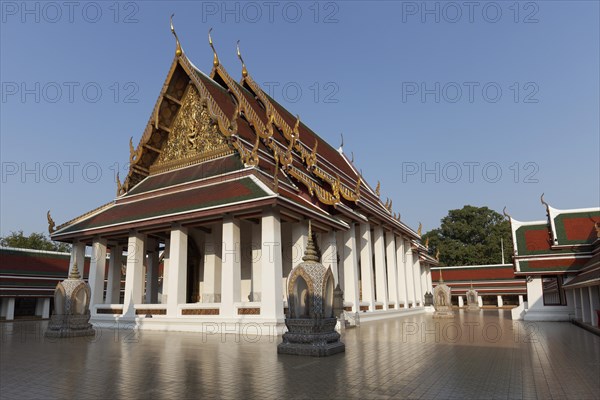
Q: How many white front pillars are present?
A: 6